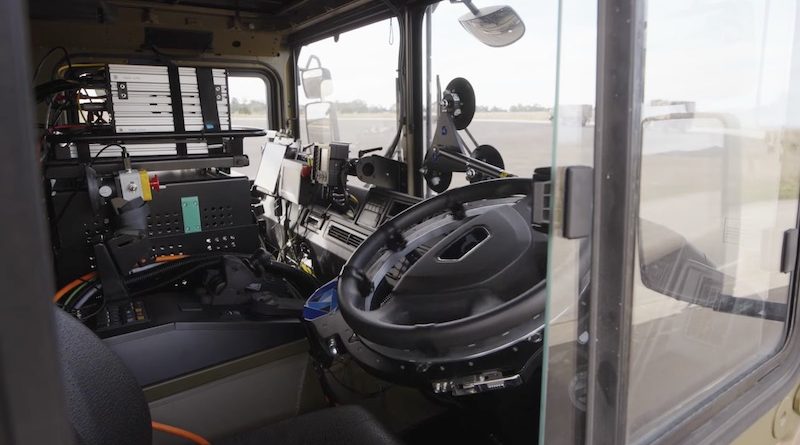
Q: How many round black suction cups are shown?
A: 3